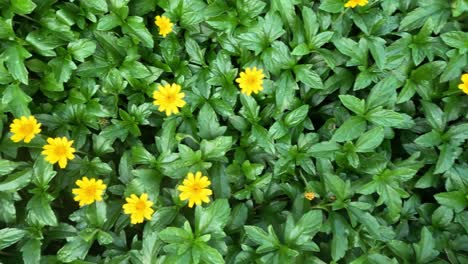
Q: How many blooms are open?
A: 10